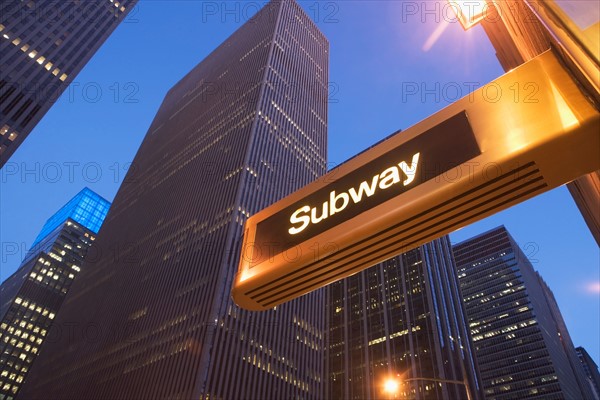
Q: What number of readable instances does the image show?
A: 1